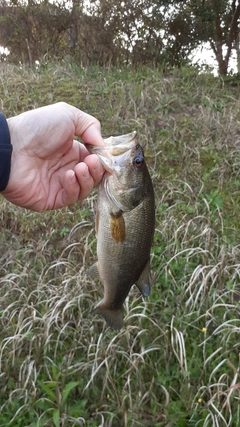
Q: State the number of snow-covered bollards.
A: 0